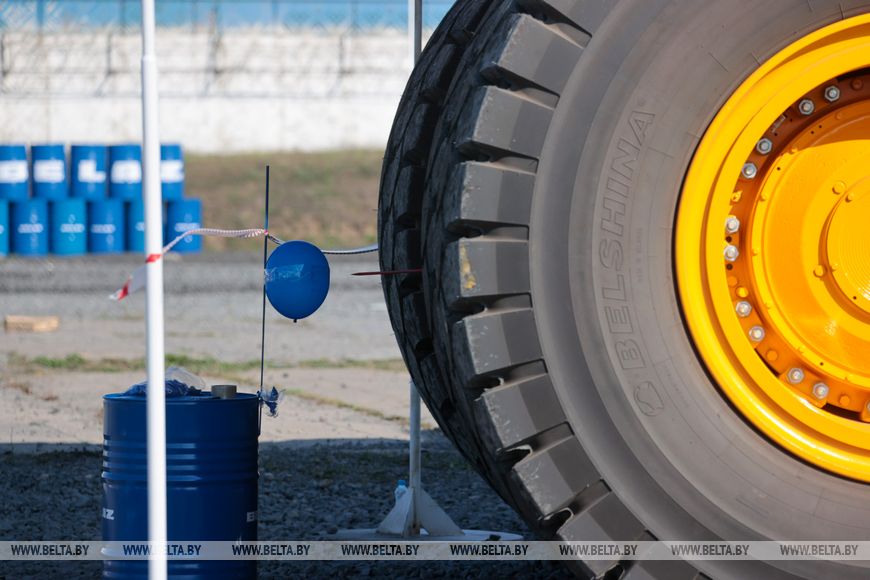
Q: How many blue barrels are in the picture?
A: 12